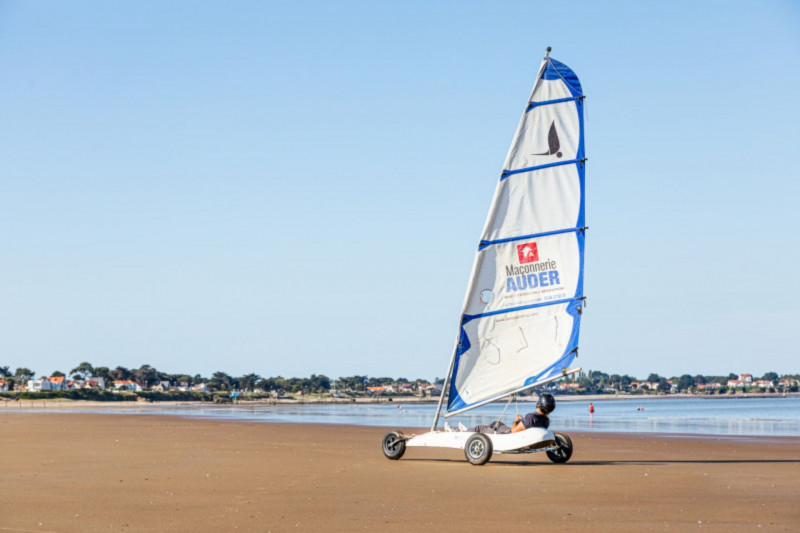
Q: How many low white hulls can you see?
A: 1